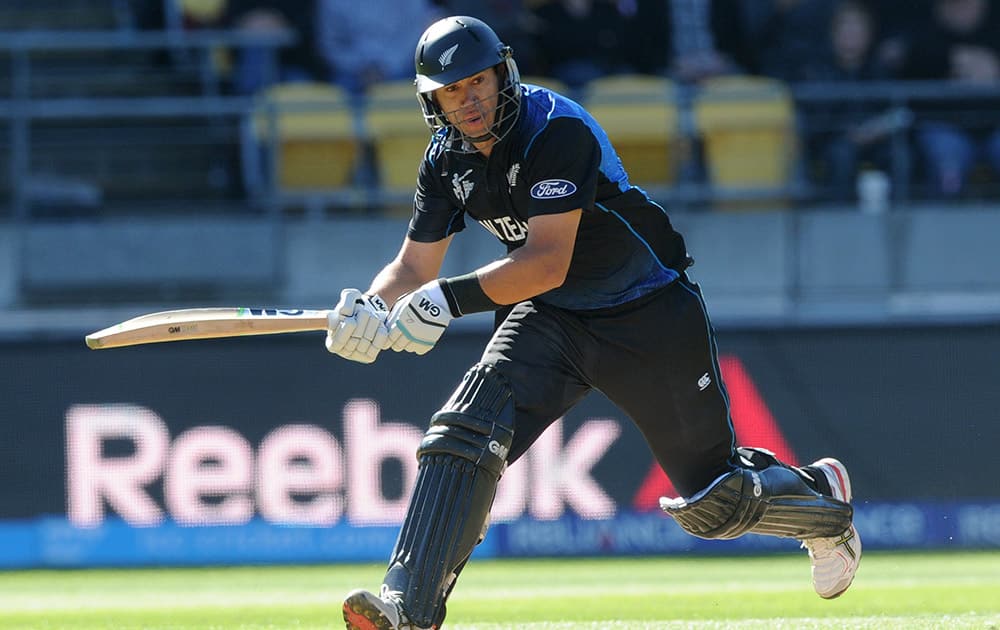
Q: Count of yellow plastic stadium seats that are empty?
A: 5